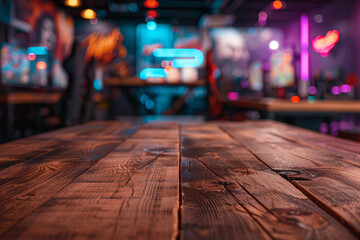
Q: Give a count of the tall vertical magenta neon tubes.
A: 1